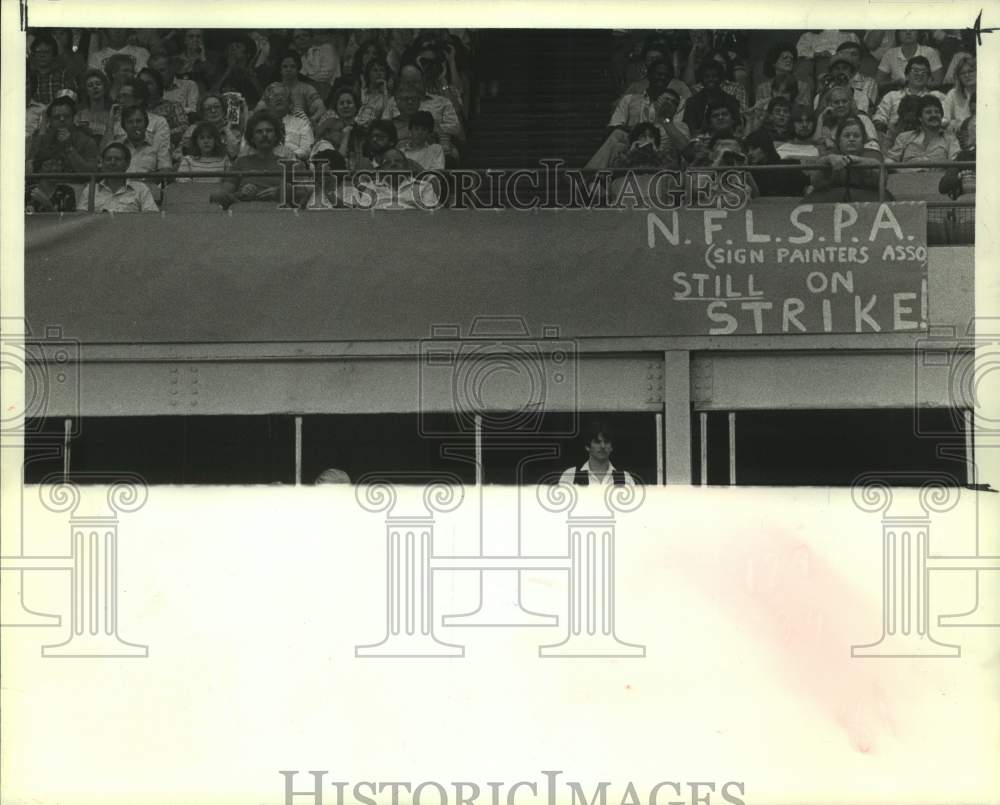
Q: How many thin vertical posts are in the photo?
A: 7